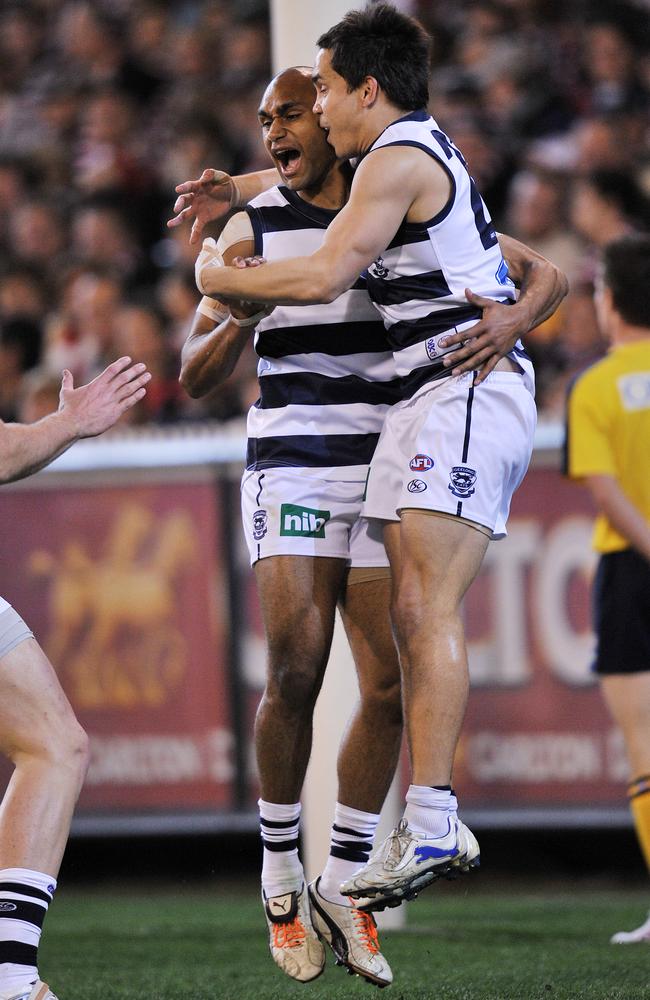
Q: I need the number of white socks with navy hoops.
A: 3